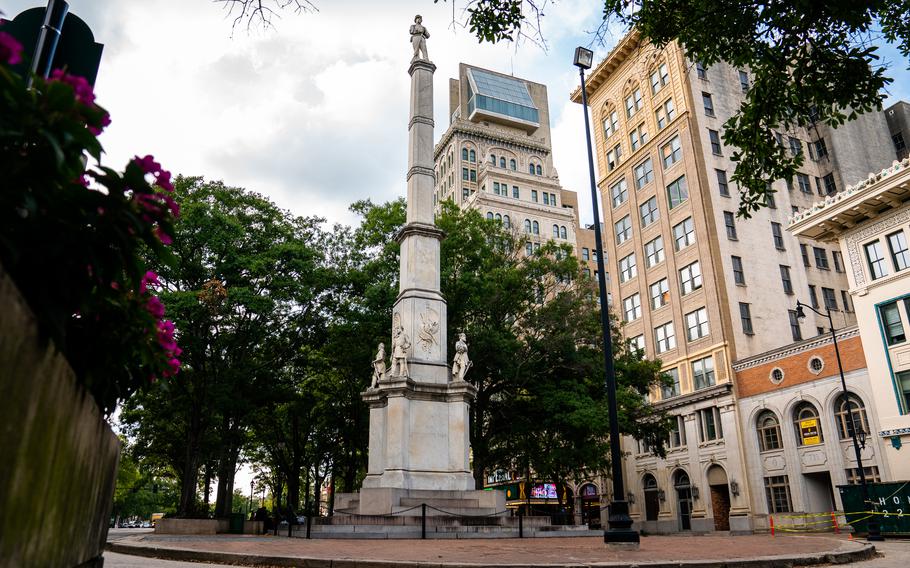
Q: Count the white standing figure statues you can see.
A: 4